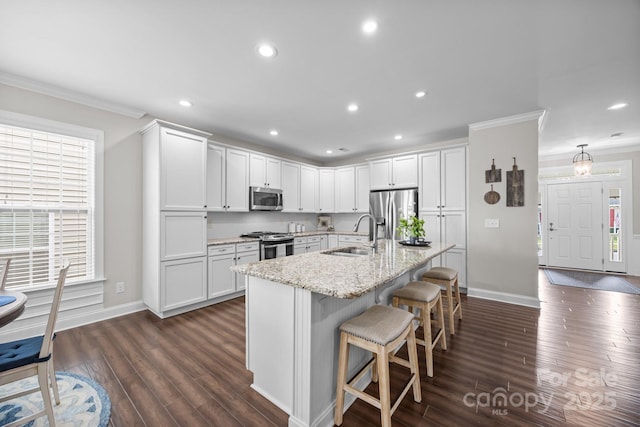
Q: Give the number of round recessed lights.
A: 9